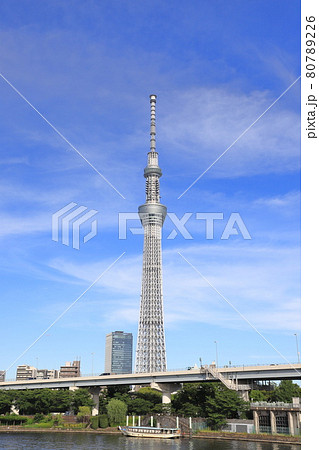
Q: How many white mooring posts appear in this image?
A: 6